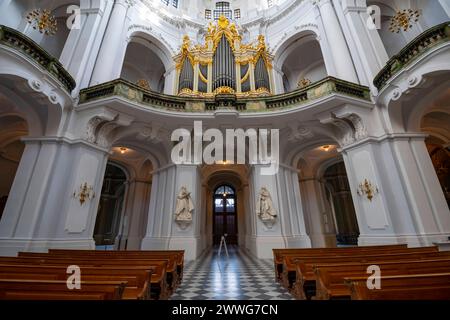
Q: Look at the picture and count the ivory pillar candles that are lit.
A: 0